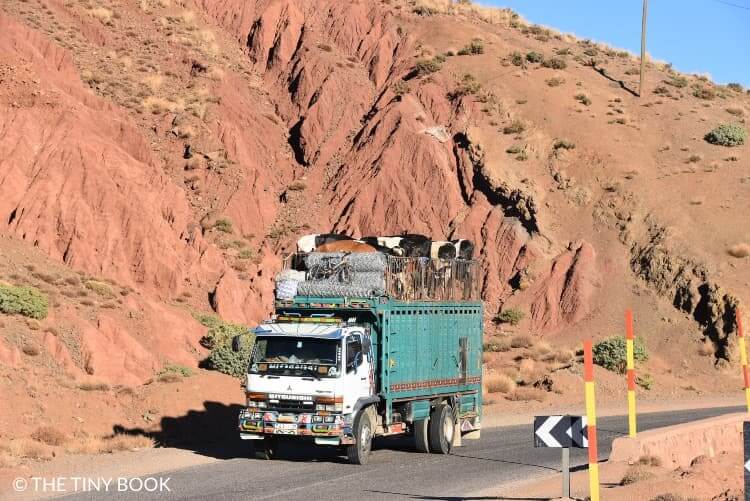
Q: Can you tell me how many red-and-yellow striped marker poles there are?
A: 3